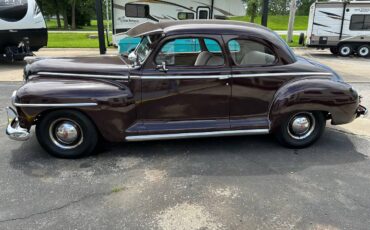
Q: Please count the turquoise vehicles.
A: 1